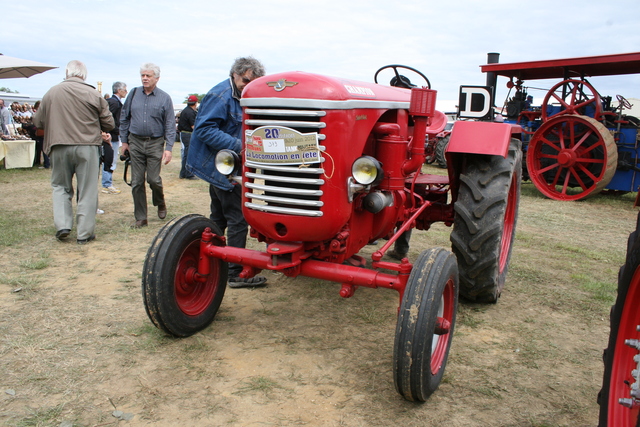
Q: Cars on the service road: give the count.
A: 0